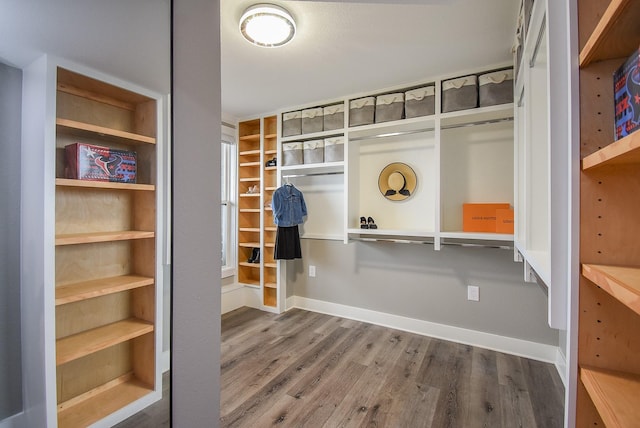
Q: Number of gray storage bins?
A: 11